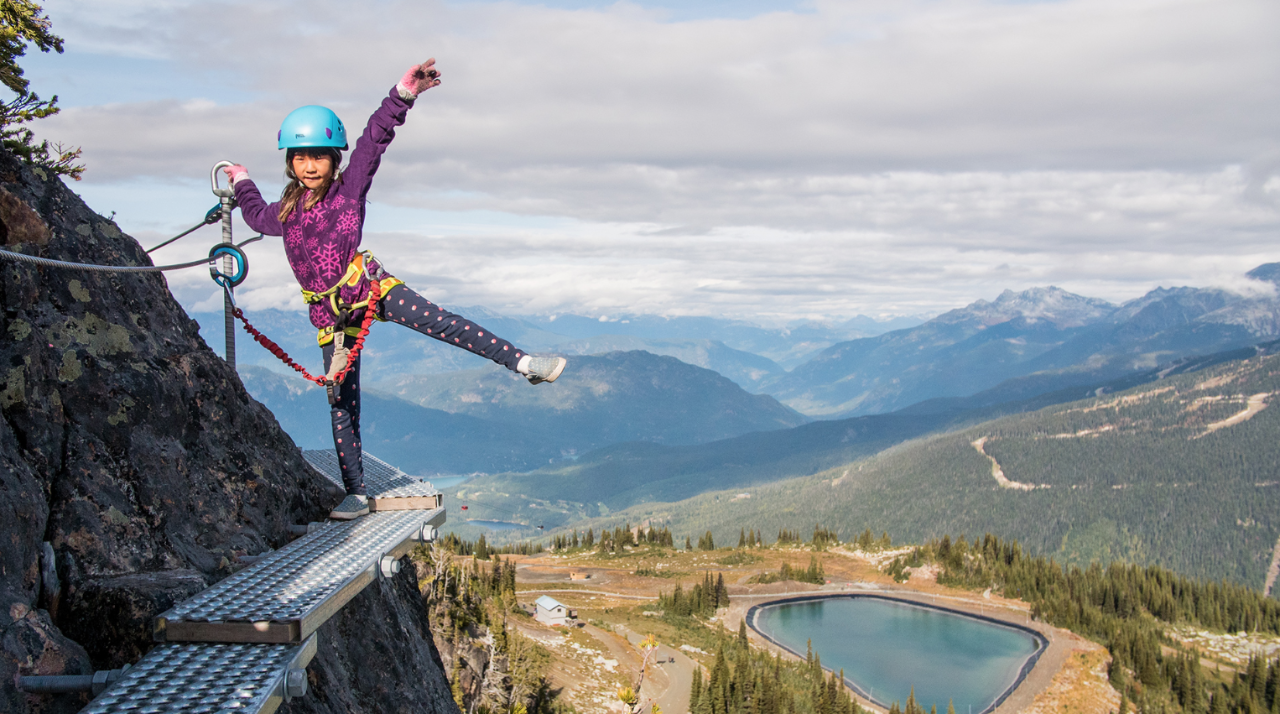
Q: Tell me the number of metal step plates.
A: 3